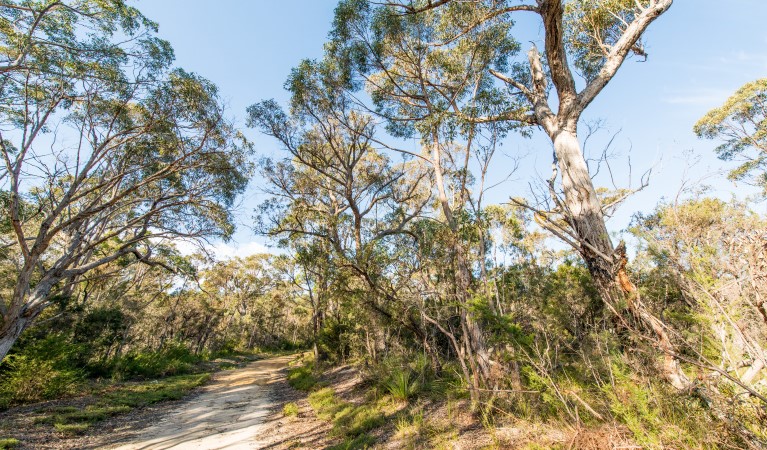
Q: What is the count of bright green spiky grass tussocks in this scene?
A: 1